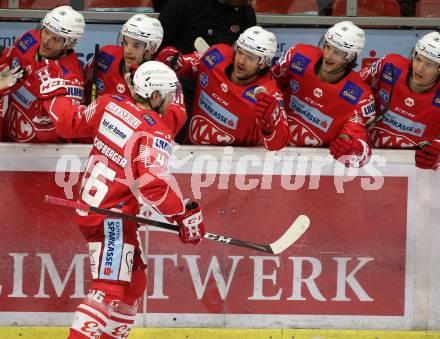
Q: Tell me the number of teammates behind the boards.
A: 5